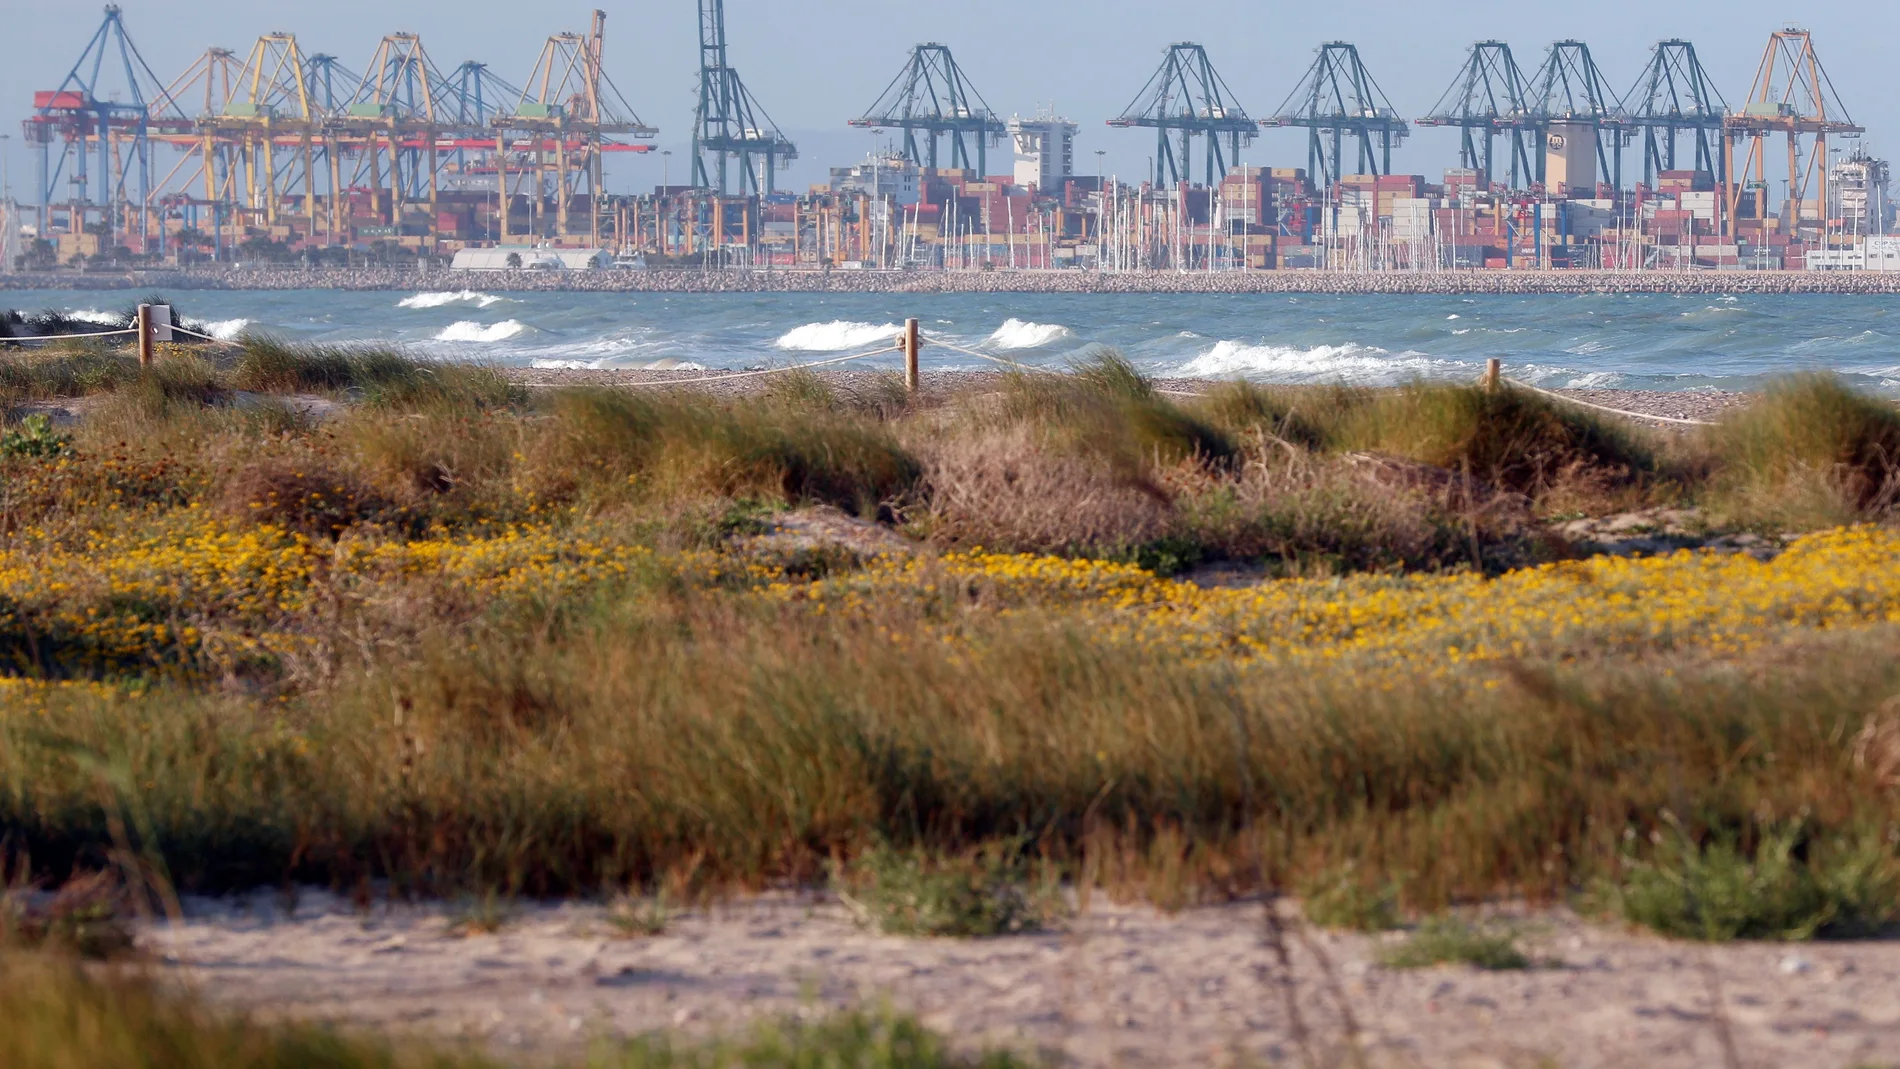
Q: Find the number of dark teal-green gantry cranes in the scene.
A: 7